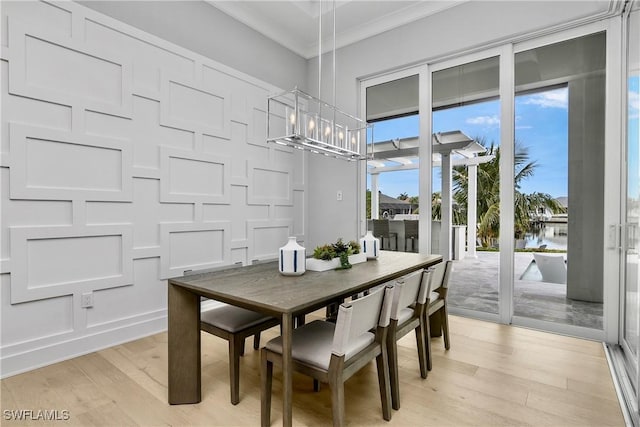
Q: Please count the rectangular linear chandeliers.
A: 1